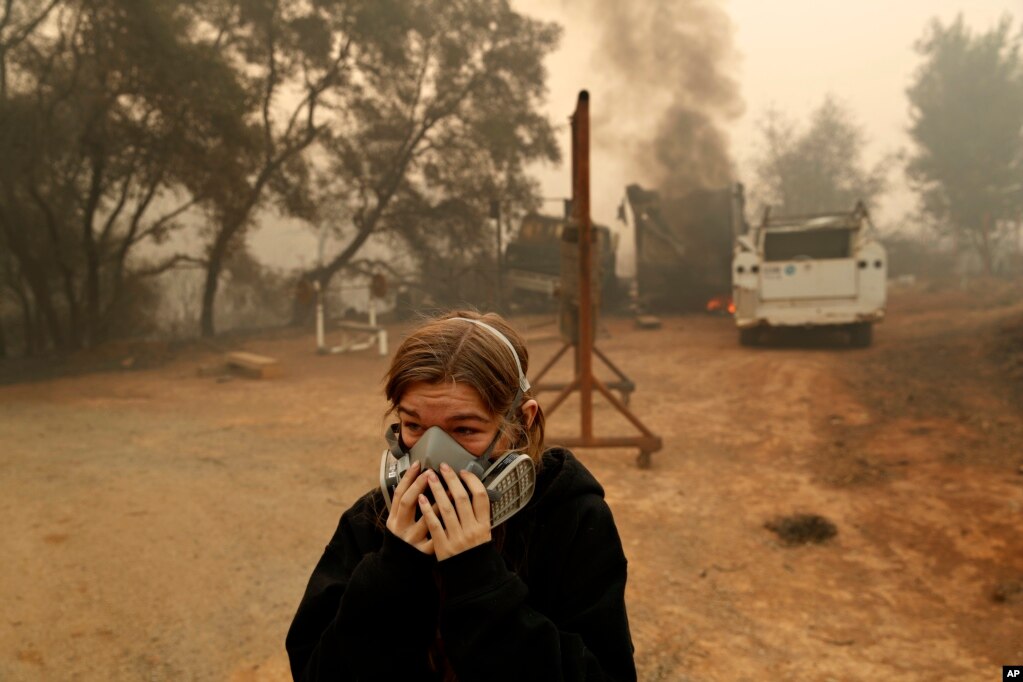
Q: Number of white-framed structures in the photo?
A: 1